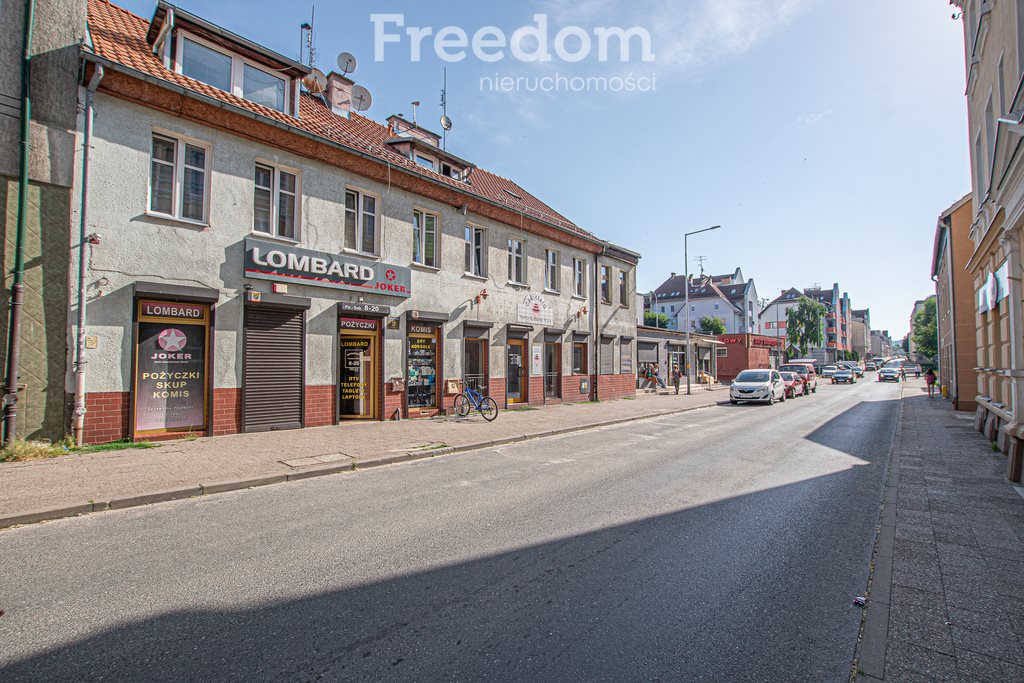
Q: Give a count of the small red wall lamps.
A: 2